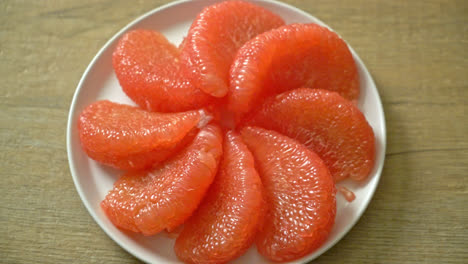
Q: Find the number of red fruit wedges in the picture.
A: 8